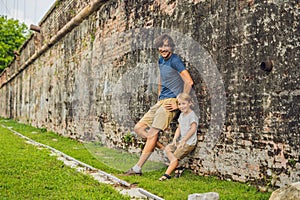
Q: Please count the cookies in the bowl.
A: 0